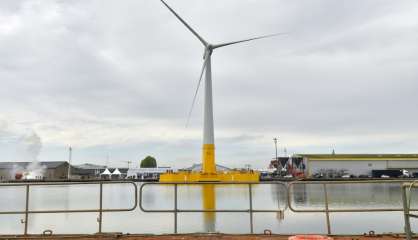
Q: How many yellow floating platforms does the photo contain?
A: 1